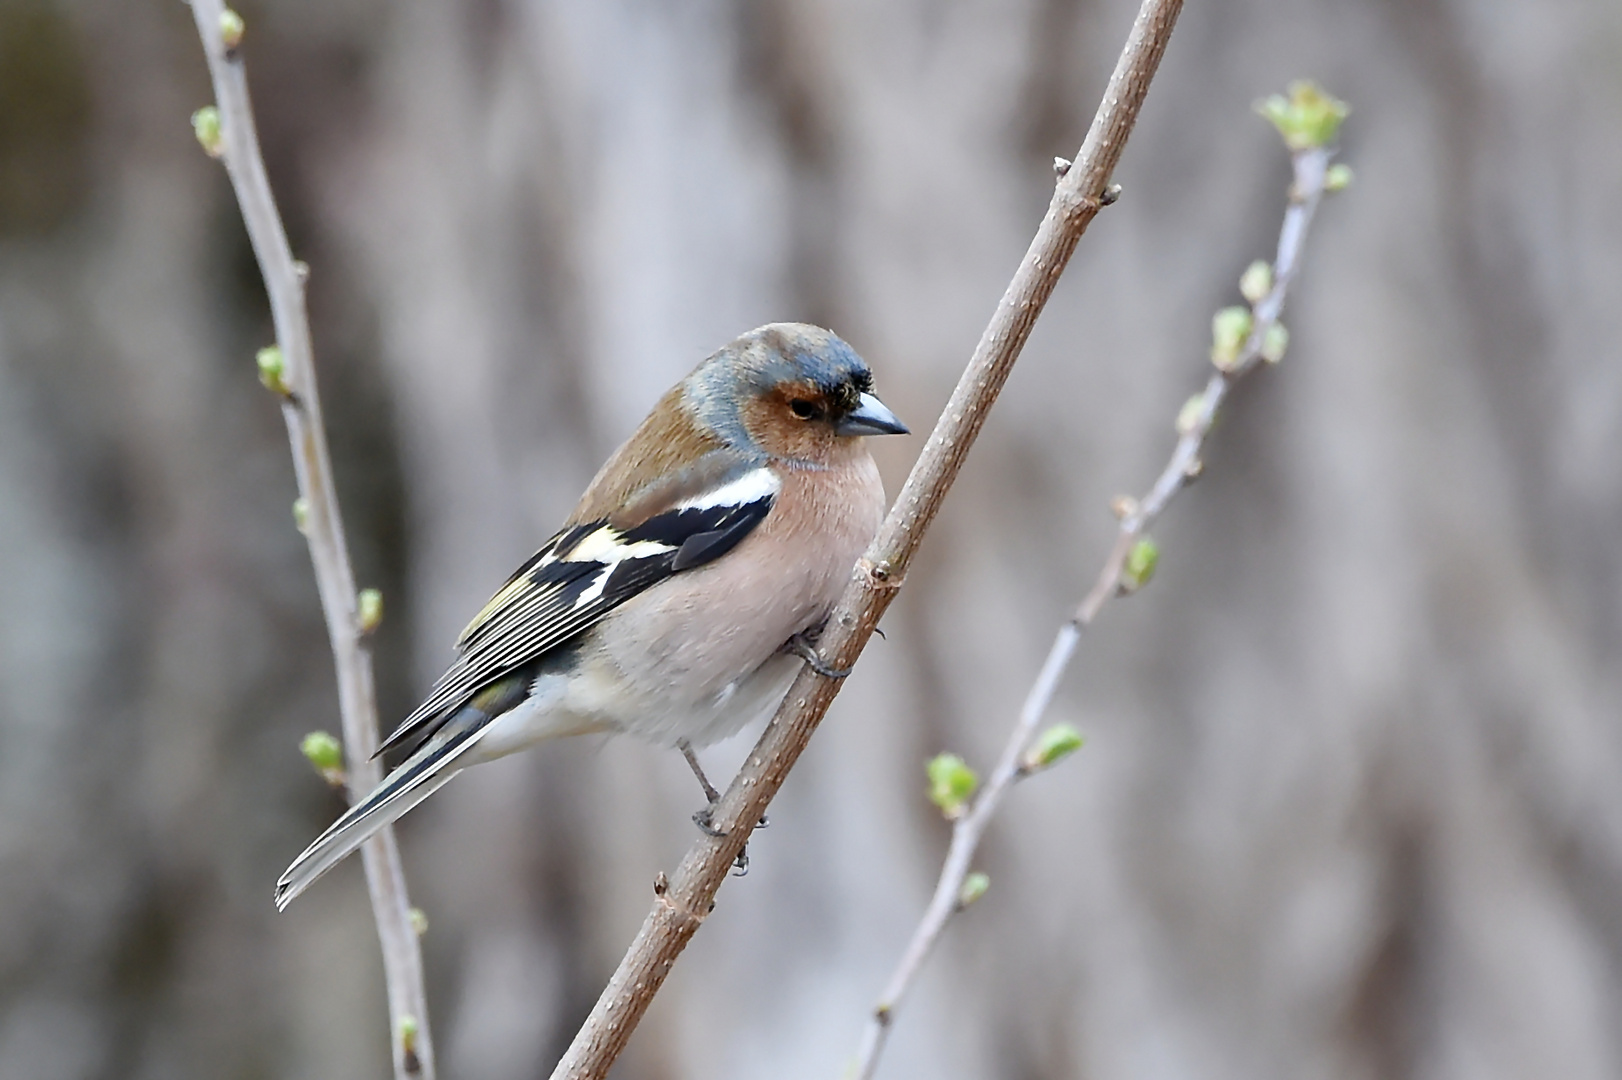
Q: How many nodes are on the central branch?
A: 3